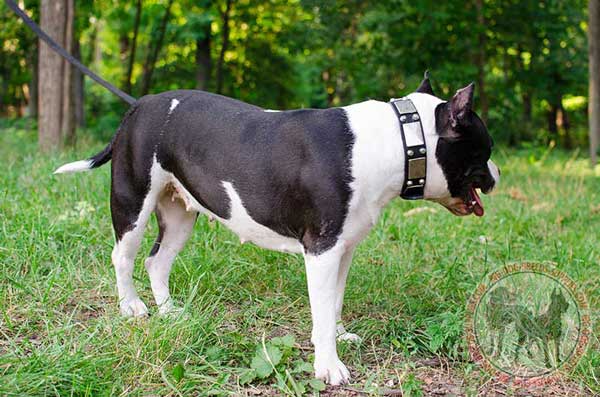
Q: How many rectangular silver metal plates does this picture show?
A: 3